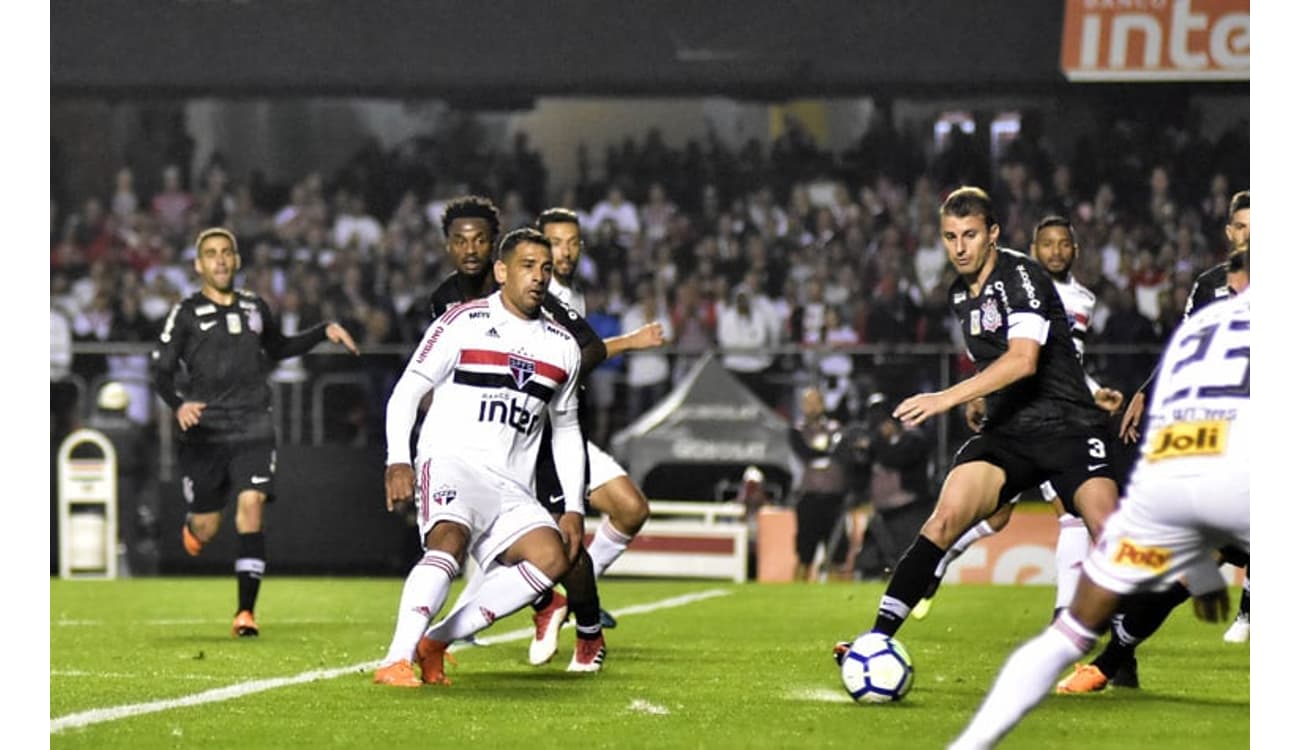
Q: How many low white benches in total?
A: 1